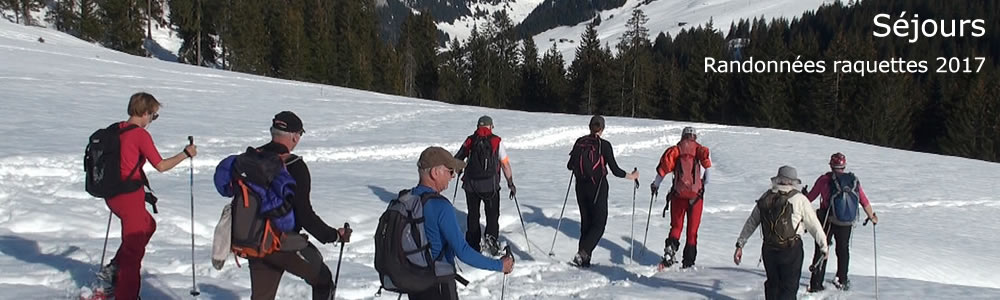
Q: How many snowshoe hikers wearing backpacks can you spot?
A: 8